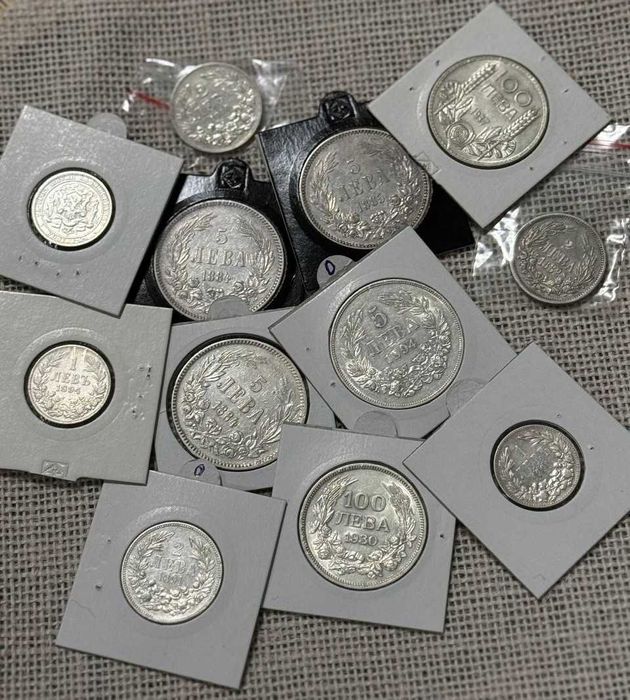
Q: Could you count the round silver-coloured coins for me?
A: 12